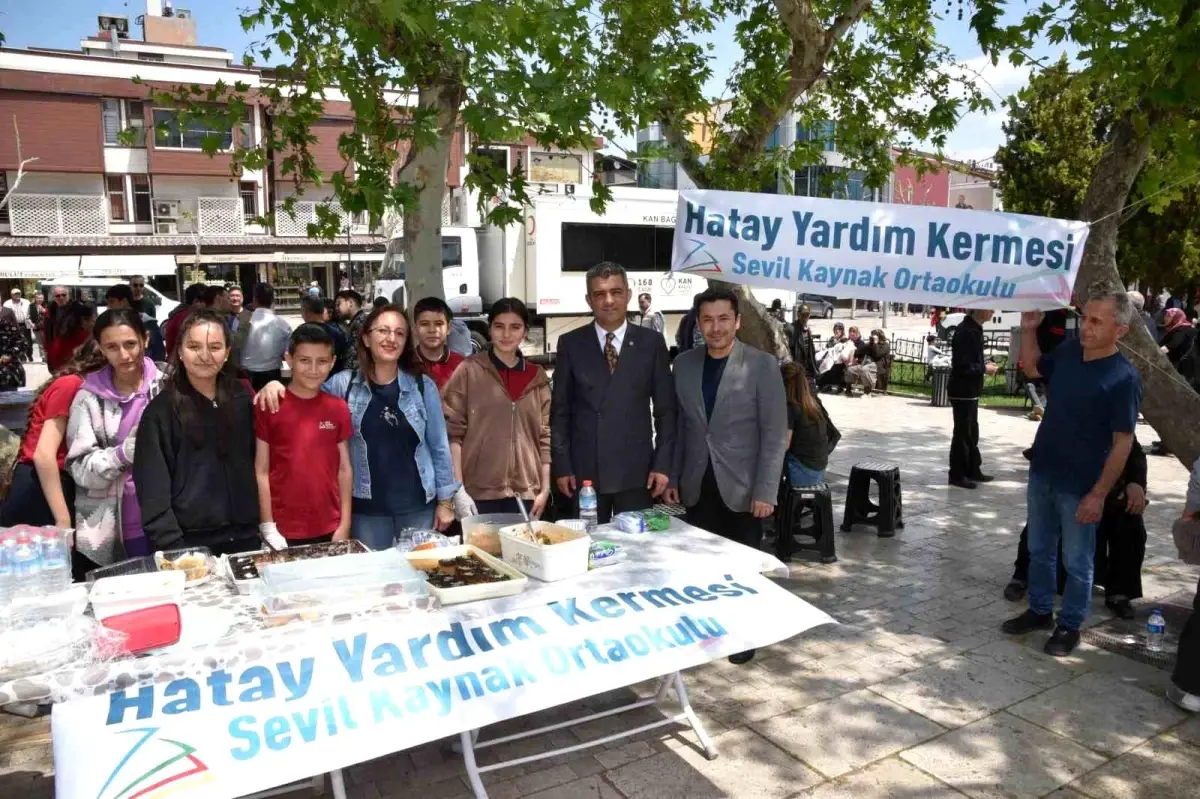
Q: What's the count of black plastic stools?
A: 2